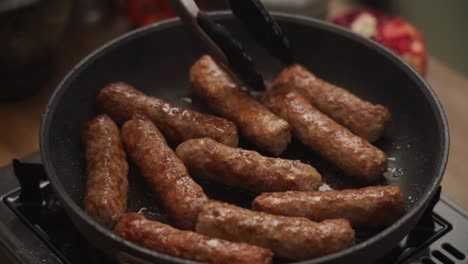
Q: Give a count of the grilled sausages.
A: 10